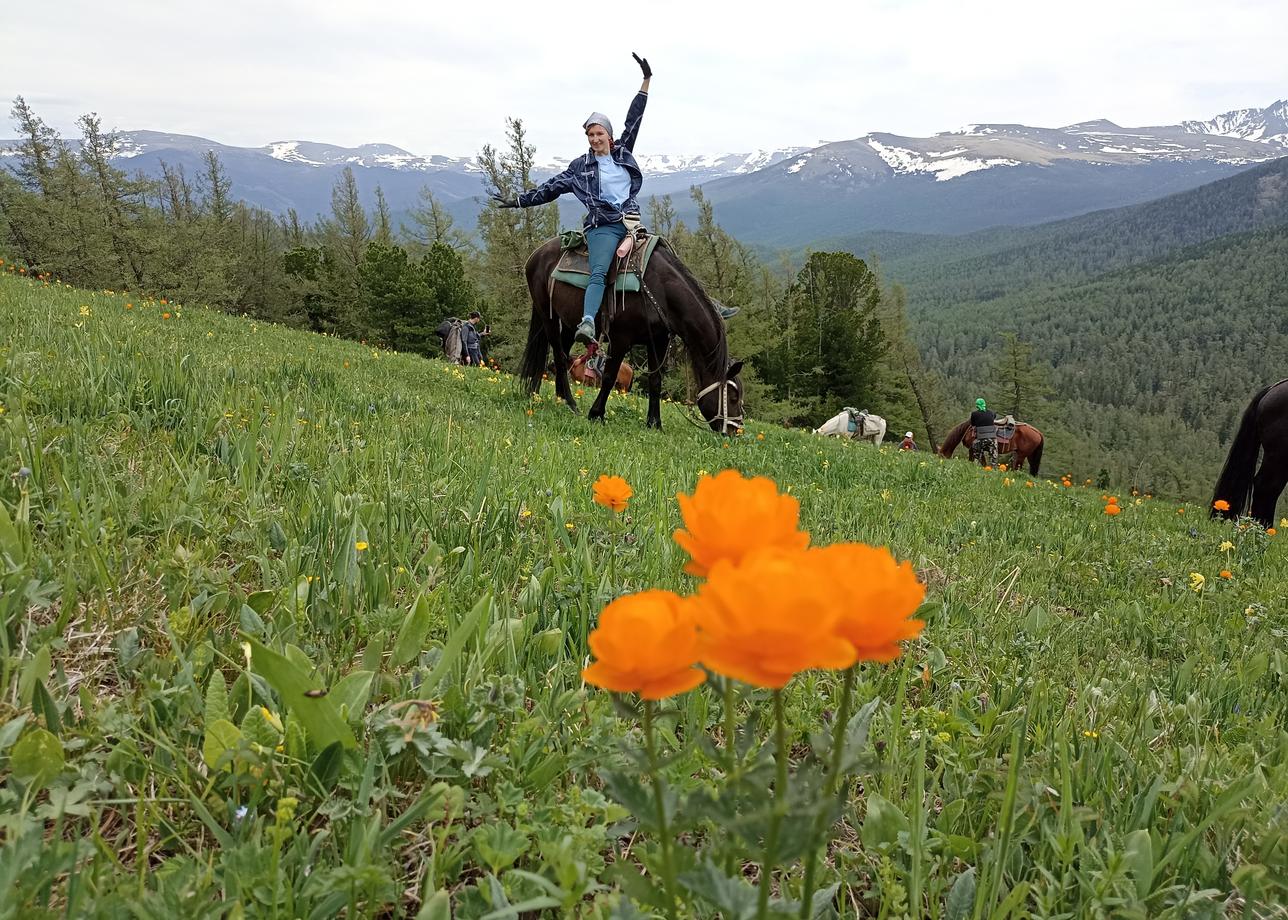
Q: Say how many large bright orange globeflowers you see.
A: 4